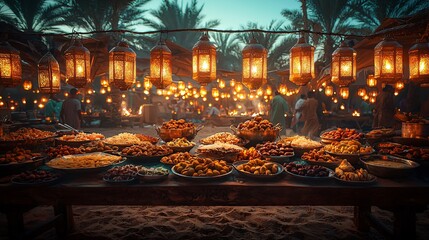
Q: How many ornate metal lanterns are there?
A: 11